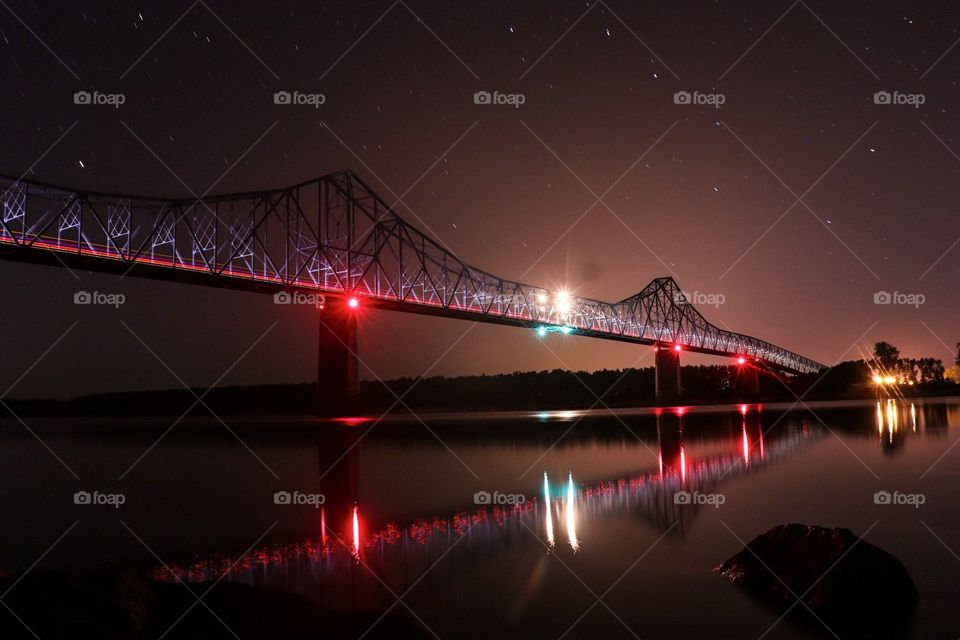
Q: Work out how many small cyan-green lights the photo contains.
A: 2